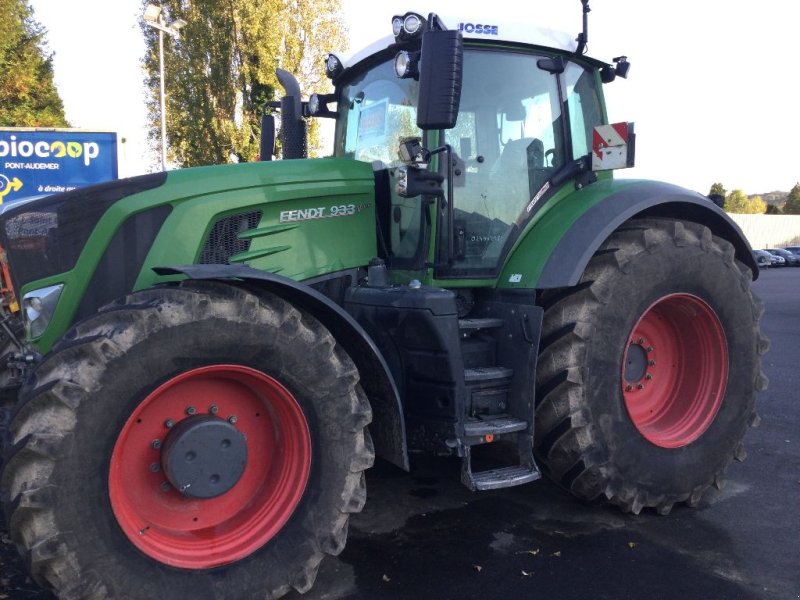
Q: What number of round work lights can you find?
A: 5